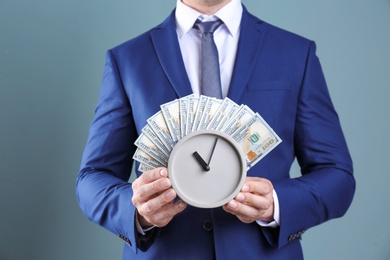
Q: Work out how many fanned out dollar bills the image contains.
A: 15